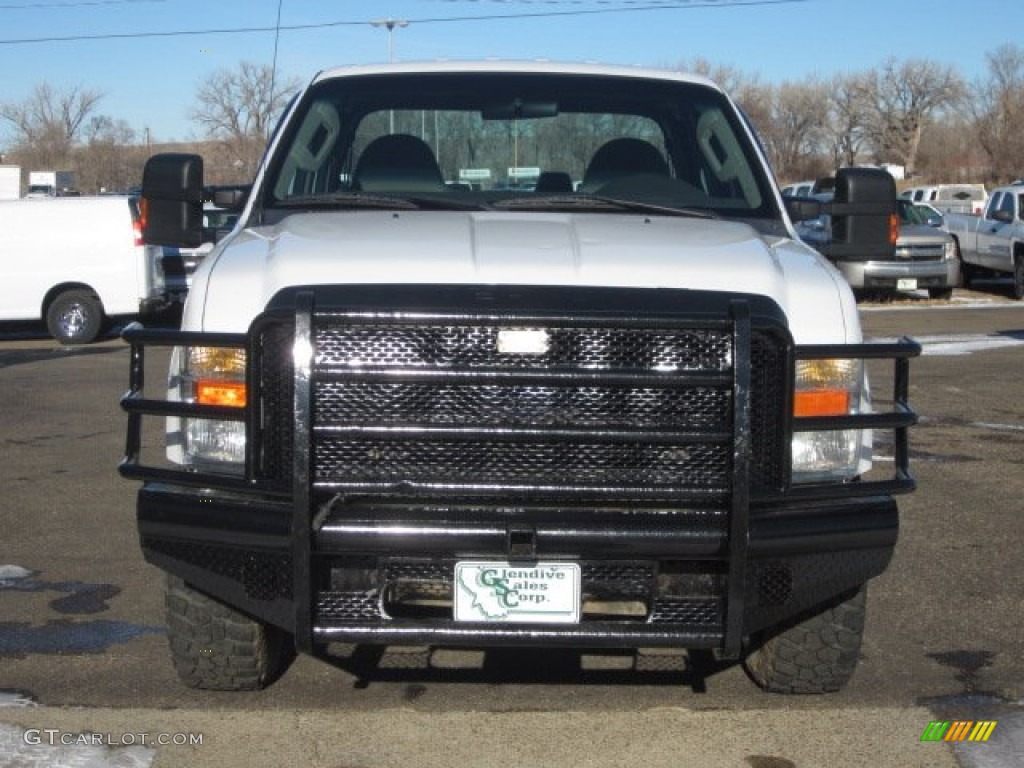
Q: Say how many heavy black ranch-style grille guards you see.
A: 1